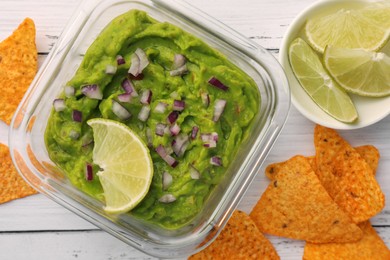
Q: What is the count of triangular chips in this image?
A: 7